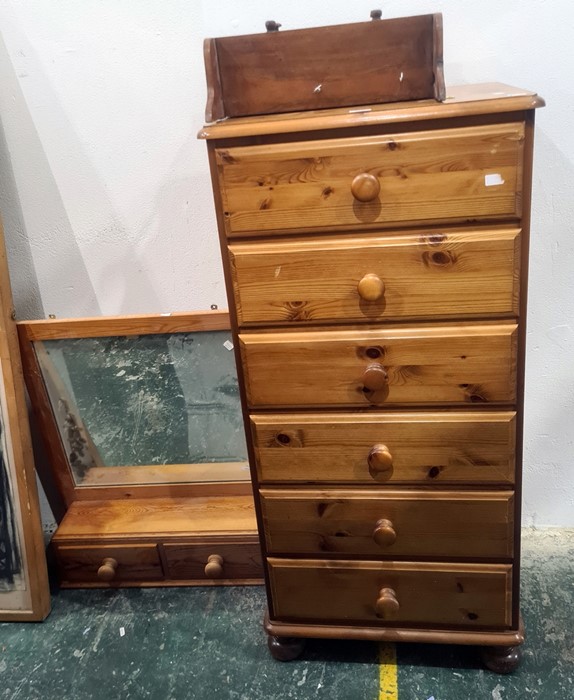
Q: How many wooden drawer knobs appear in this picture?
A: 8